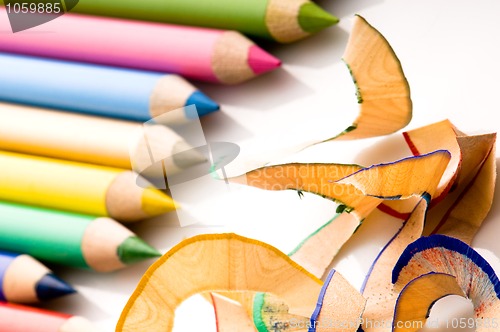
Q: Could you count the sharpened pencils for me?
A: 8